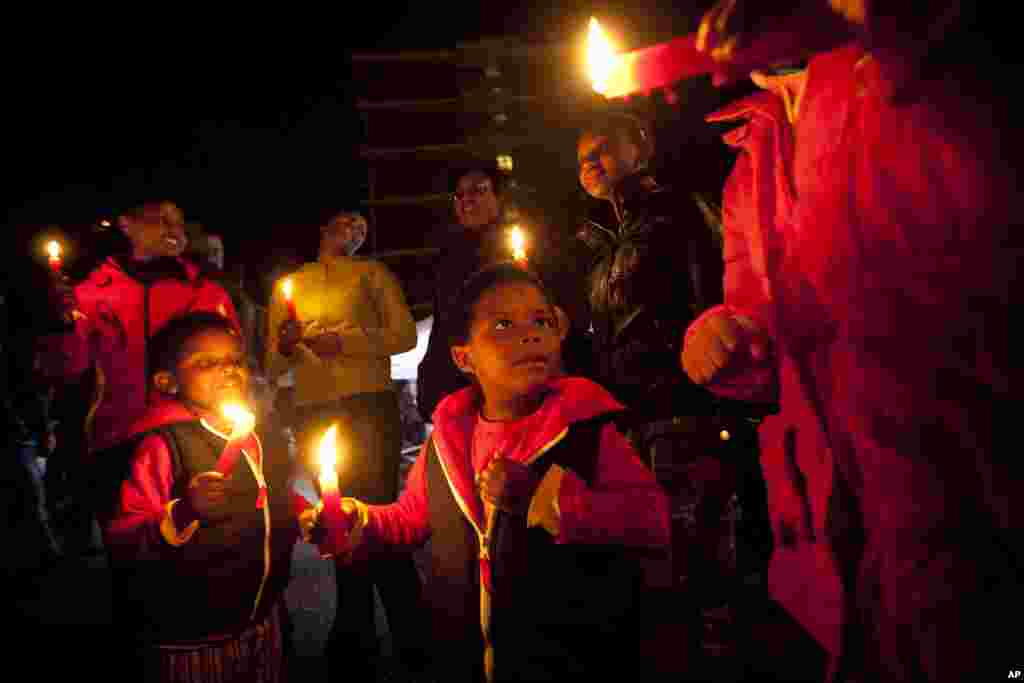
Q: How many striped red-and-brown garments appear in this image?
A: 1